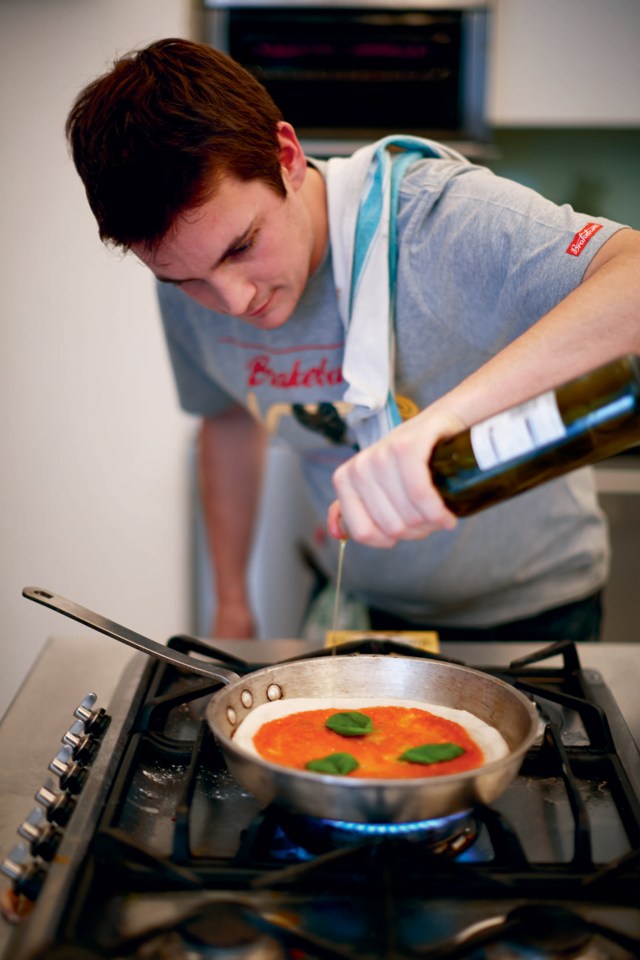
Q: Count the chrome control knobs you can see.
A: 6